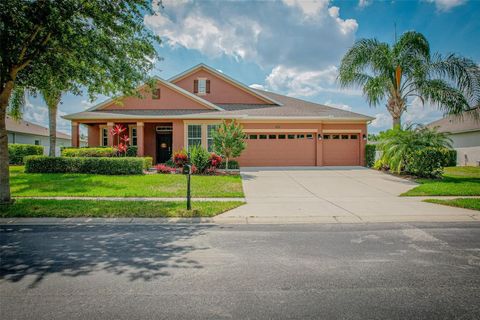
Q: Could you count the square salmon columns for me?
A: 3